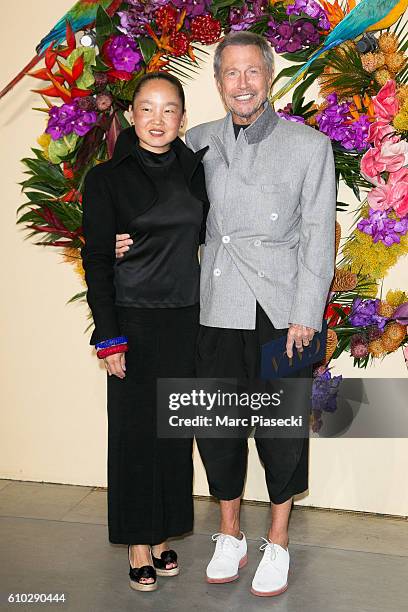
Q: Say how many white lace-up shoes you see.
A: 2